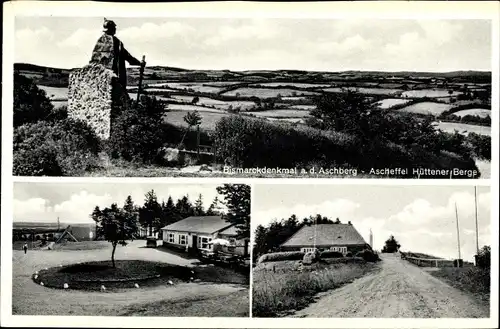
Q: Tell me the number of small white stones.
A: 11